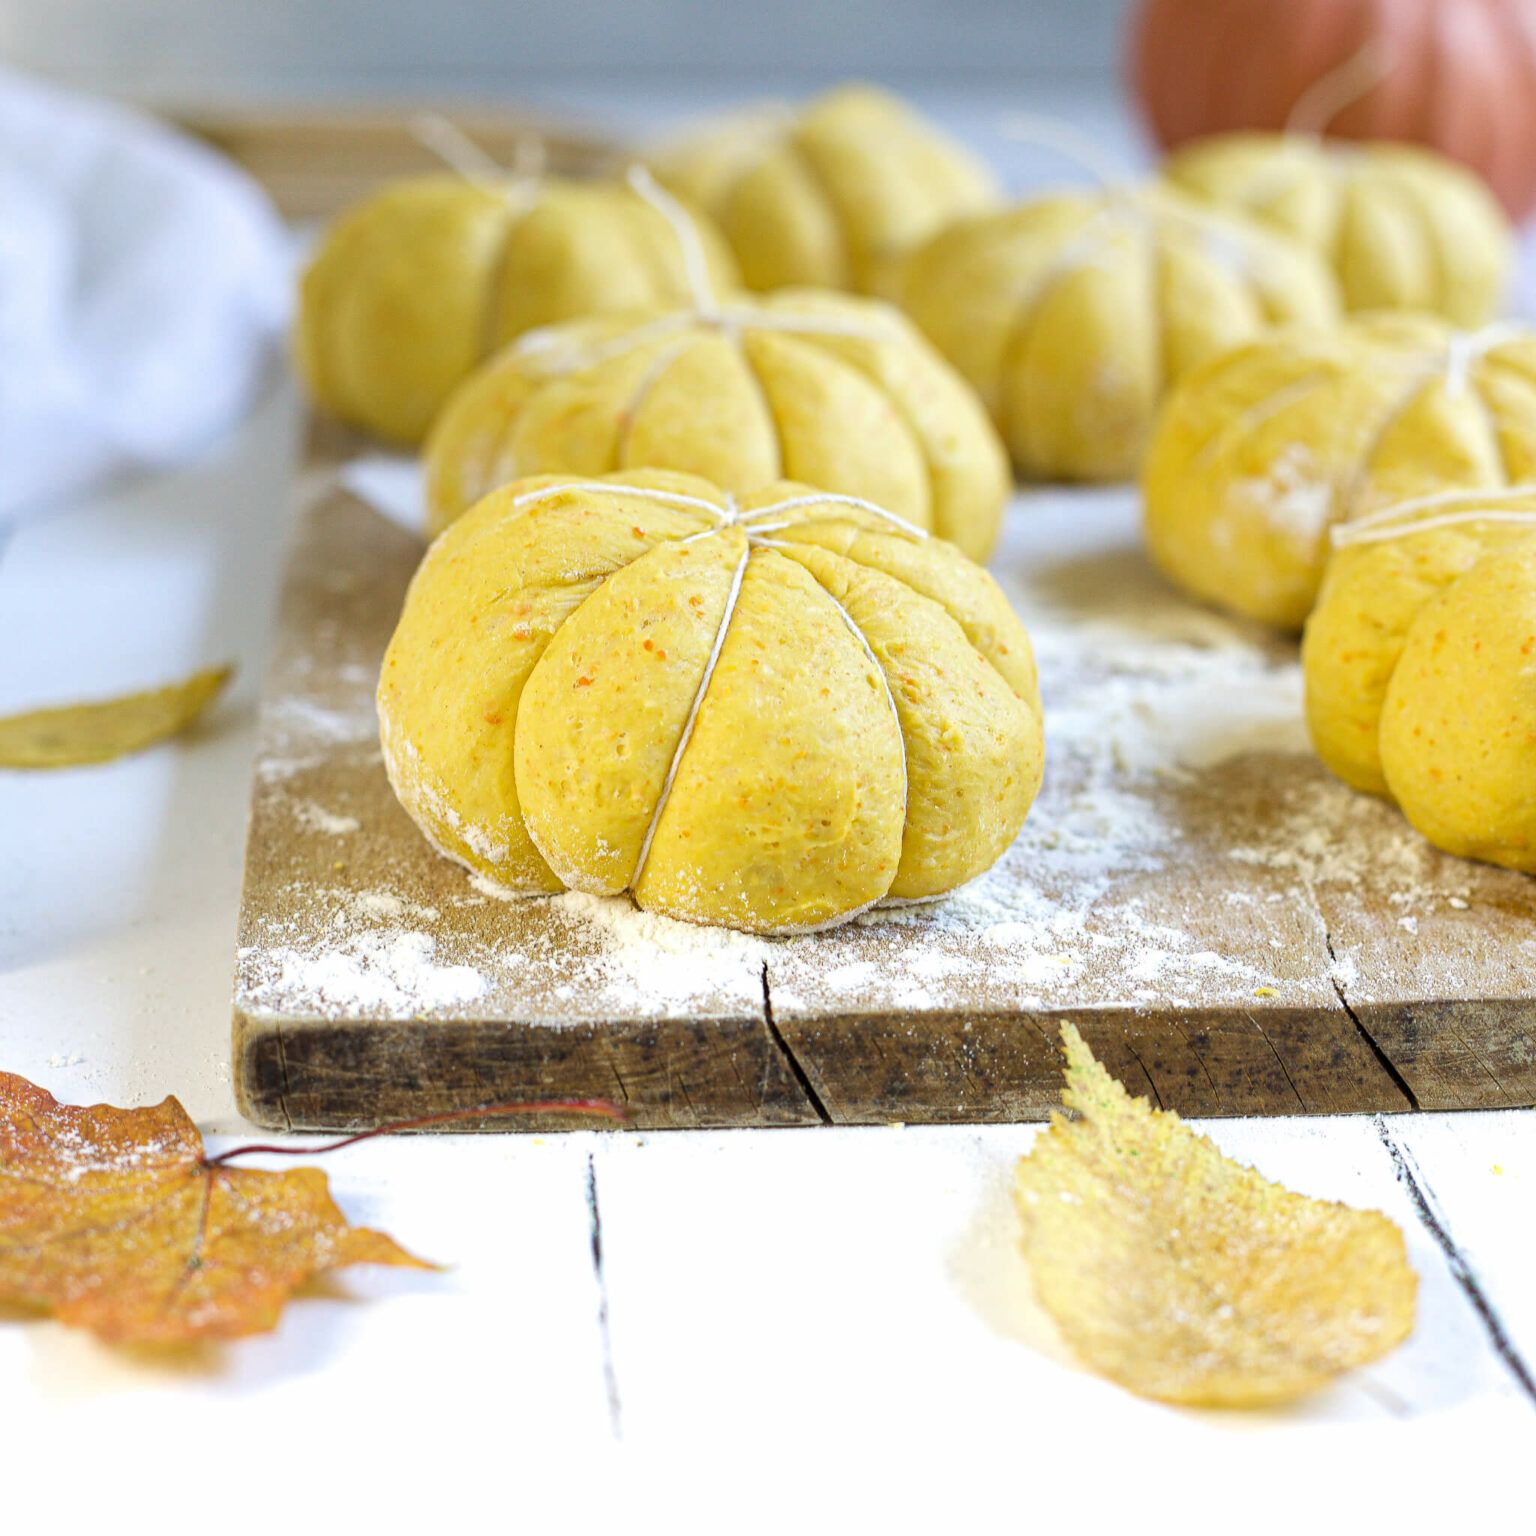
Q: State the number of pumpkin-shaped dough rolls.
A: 8